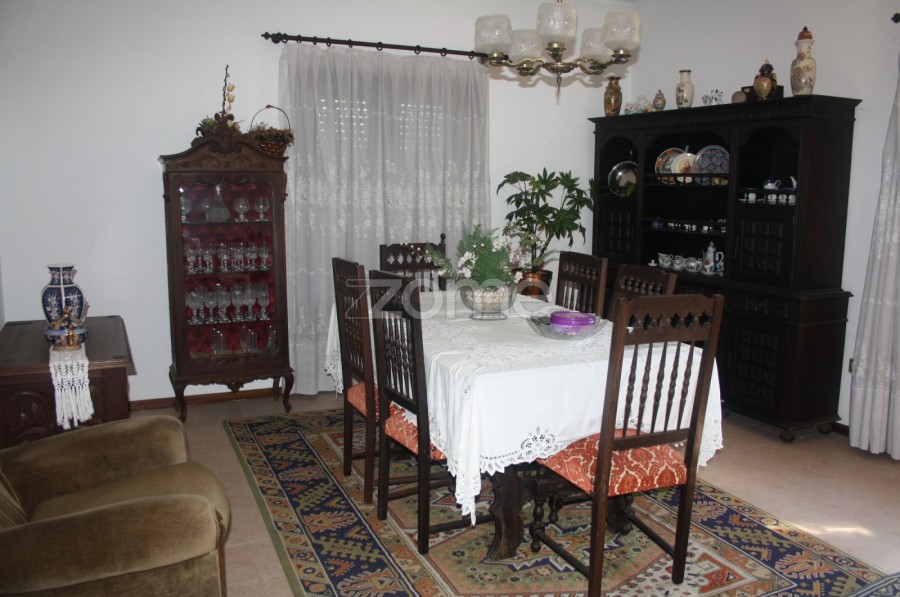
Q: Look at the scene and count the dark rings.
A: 9